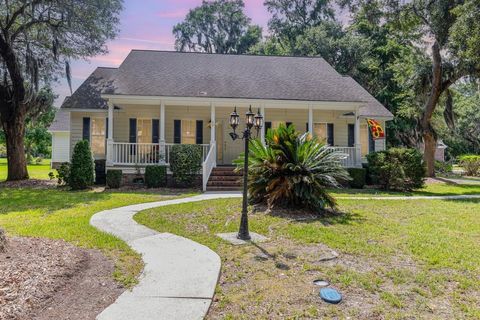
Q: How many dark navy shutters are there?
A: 12